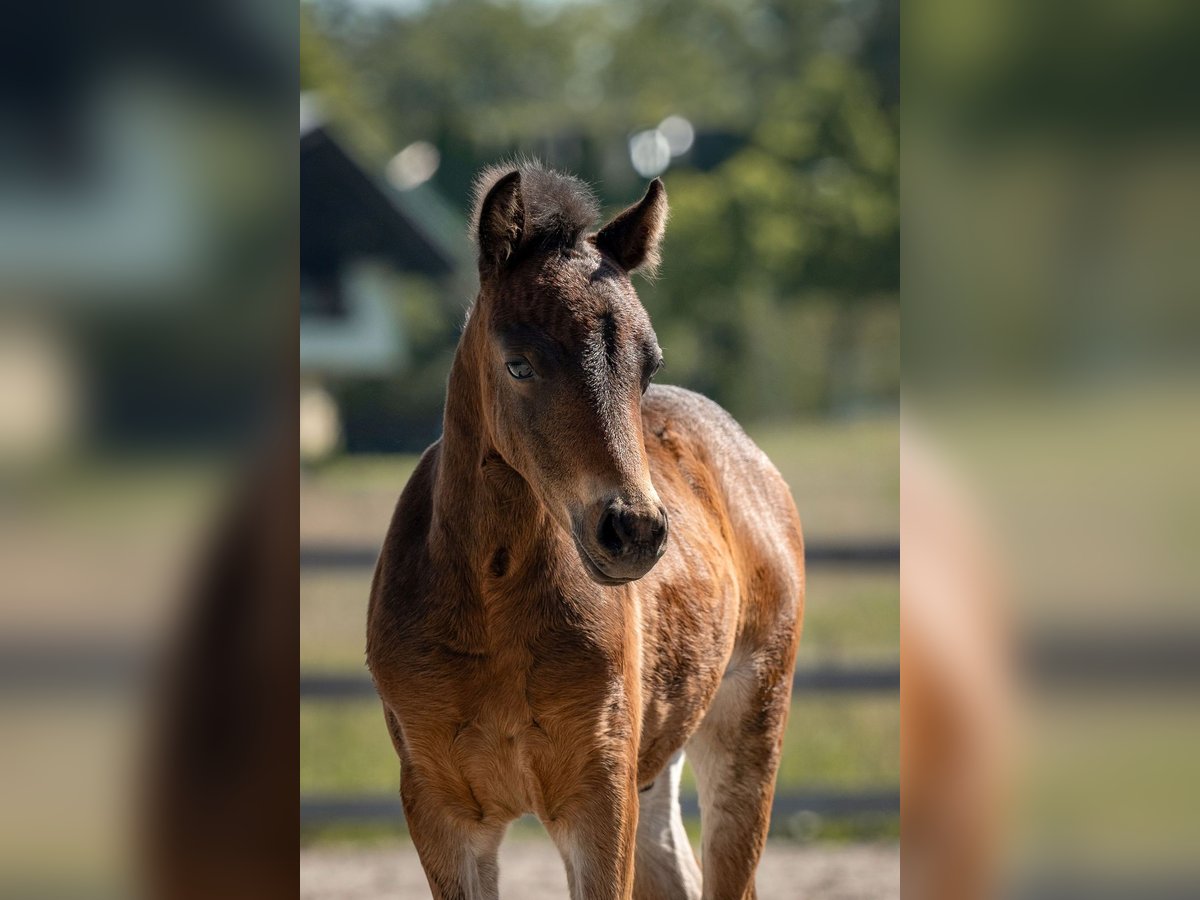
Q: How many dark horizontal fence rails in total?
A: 3